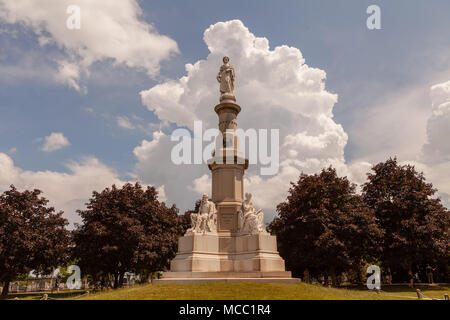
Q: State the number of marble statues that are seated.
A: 2